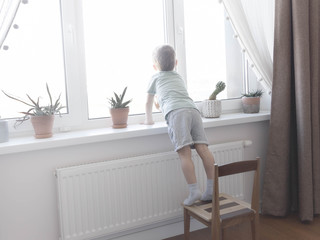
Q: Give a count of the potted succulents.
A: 4